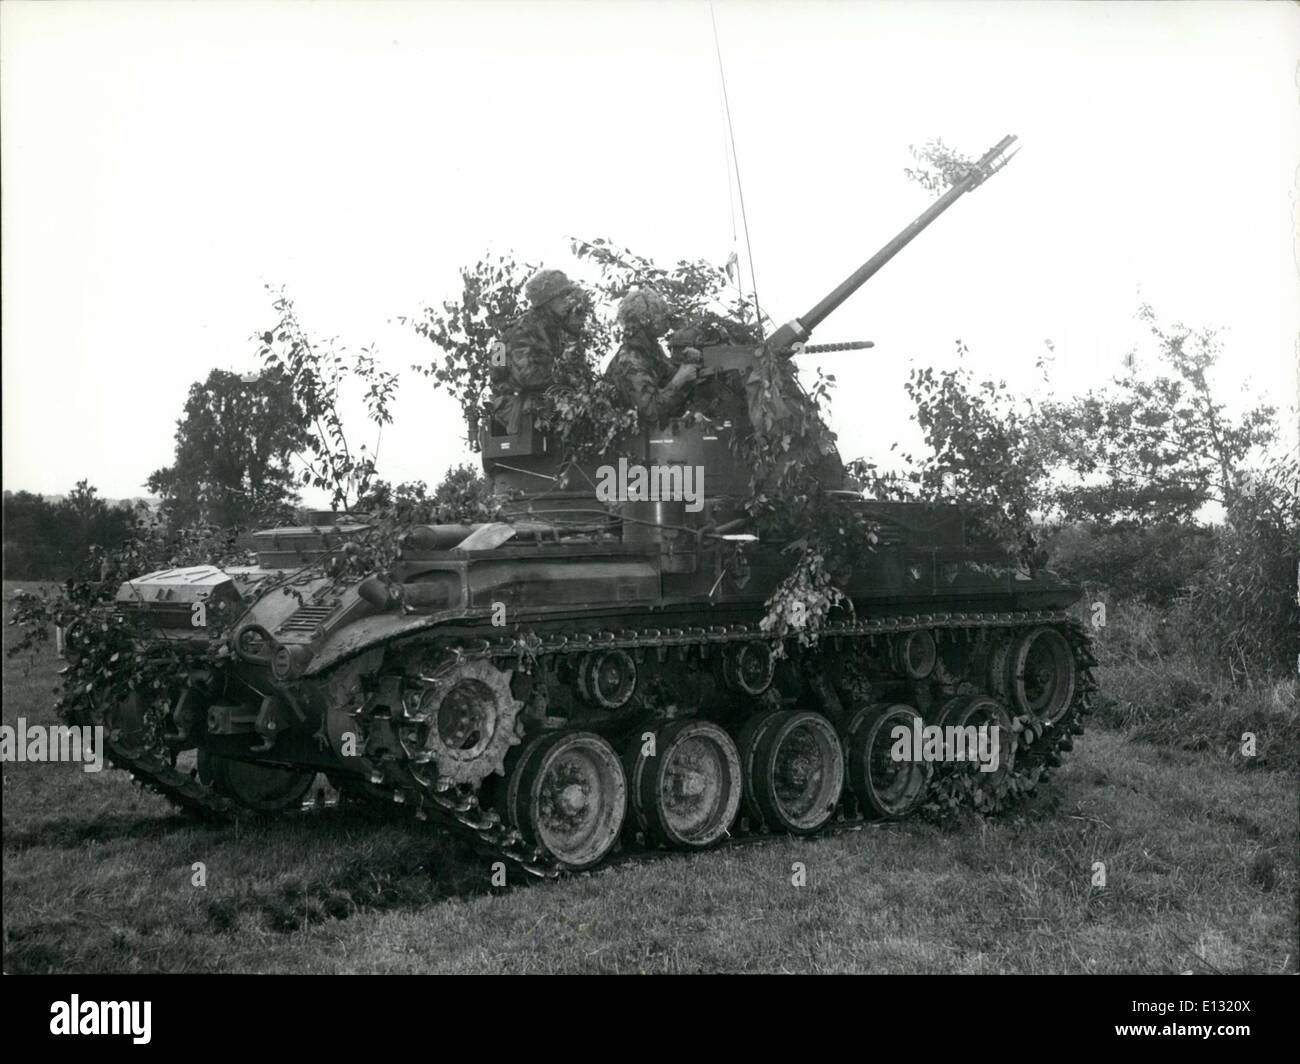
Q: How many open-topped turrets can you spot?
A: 1